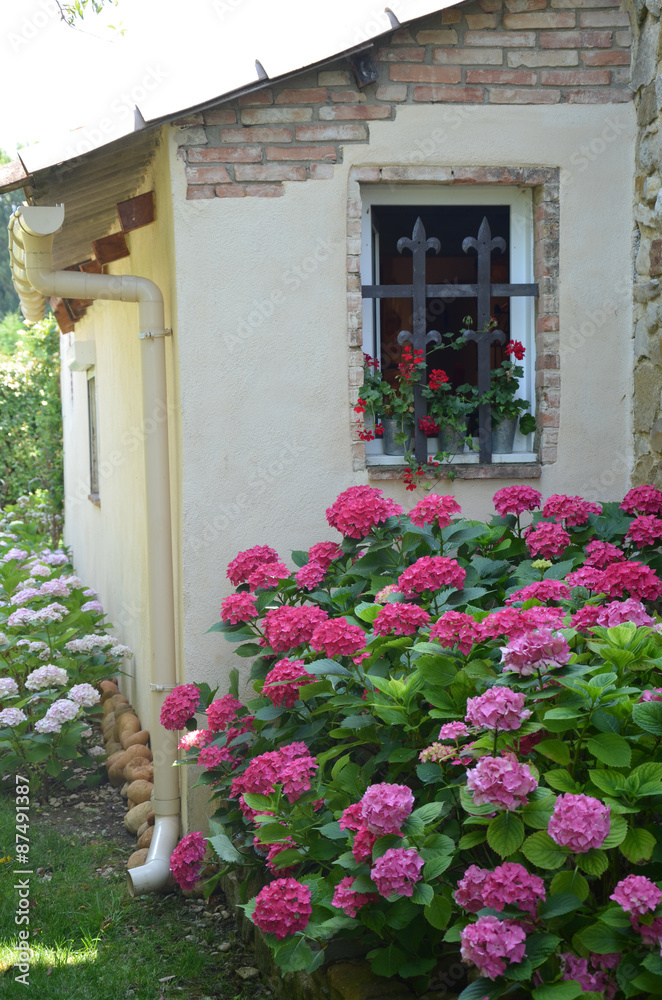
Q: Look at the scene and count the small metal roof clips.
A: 3